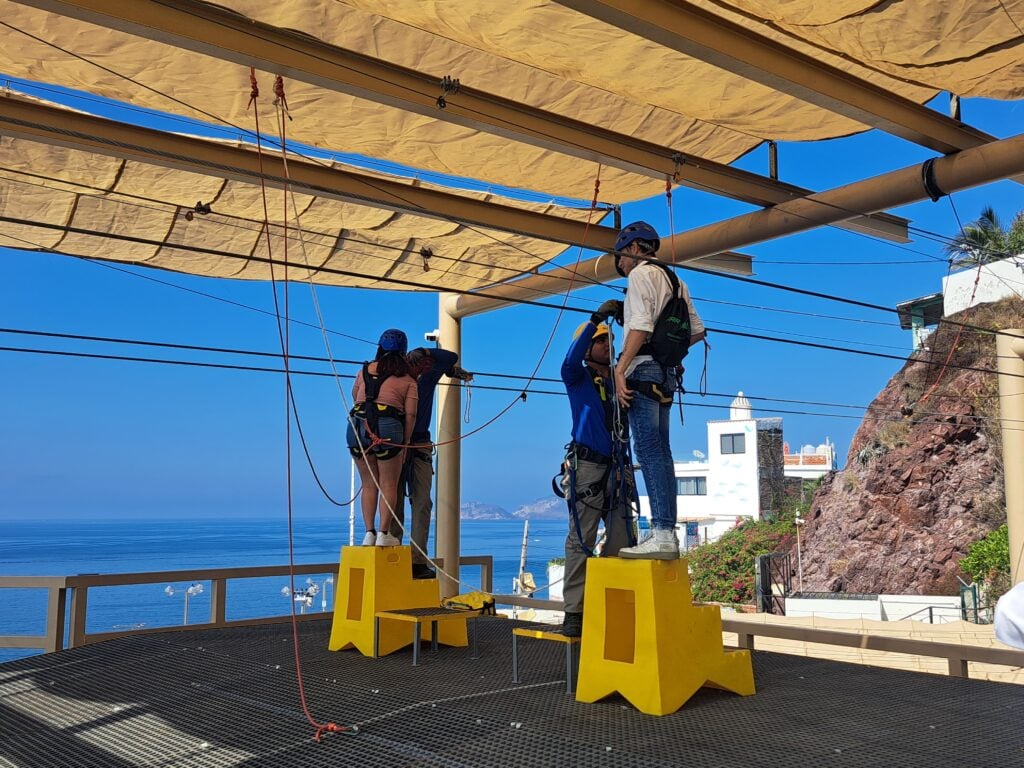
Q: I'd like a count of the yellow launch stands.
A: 2